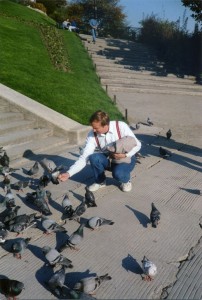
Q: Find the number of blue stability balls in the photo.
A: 0